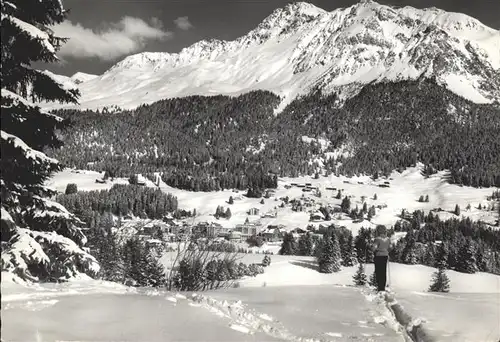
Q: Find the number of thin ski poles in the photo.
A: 2